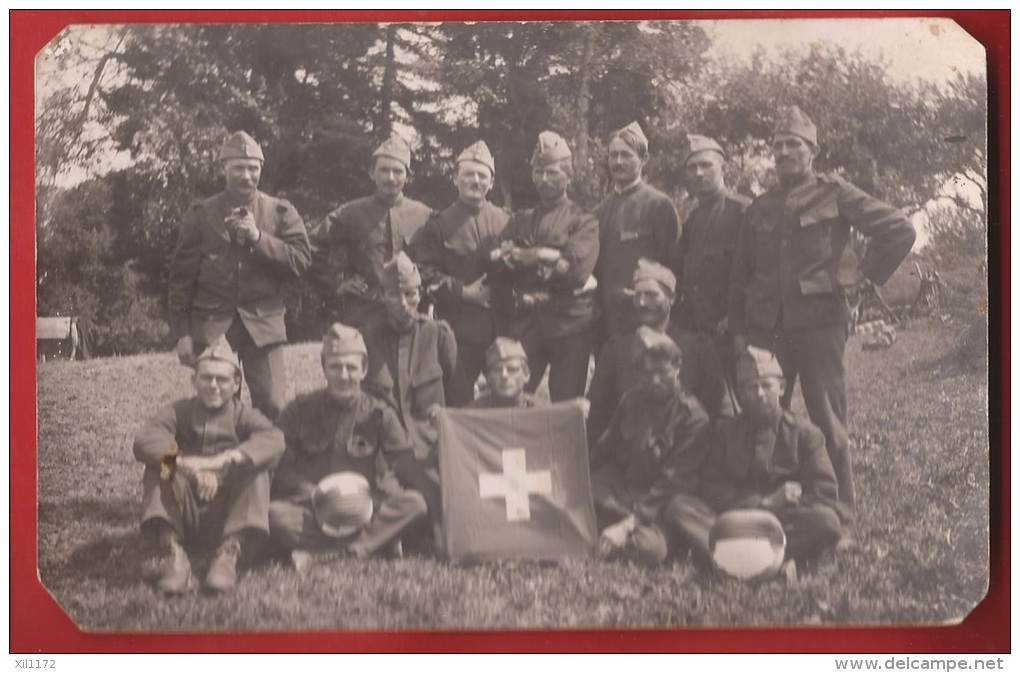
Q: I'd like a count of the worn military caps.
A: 14